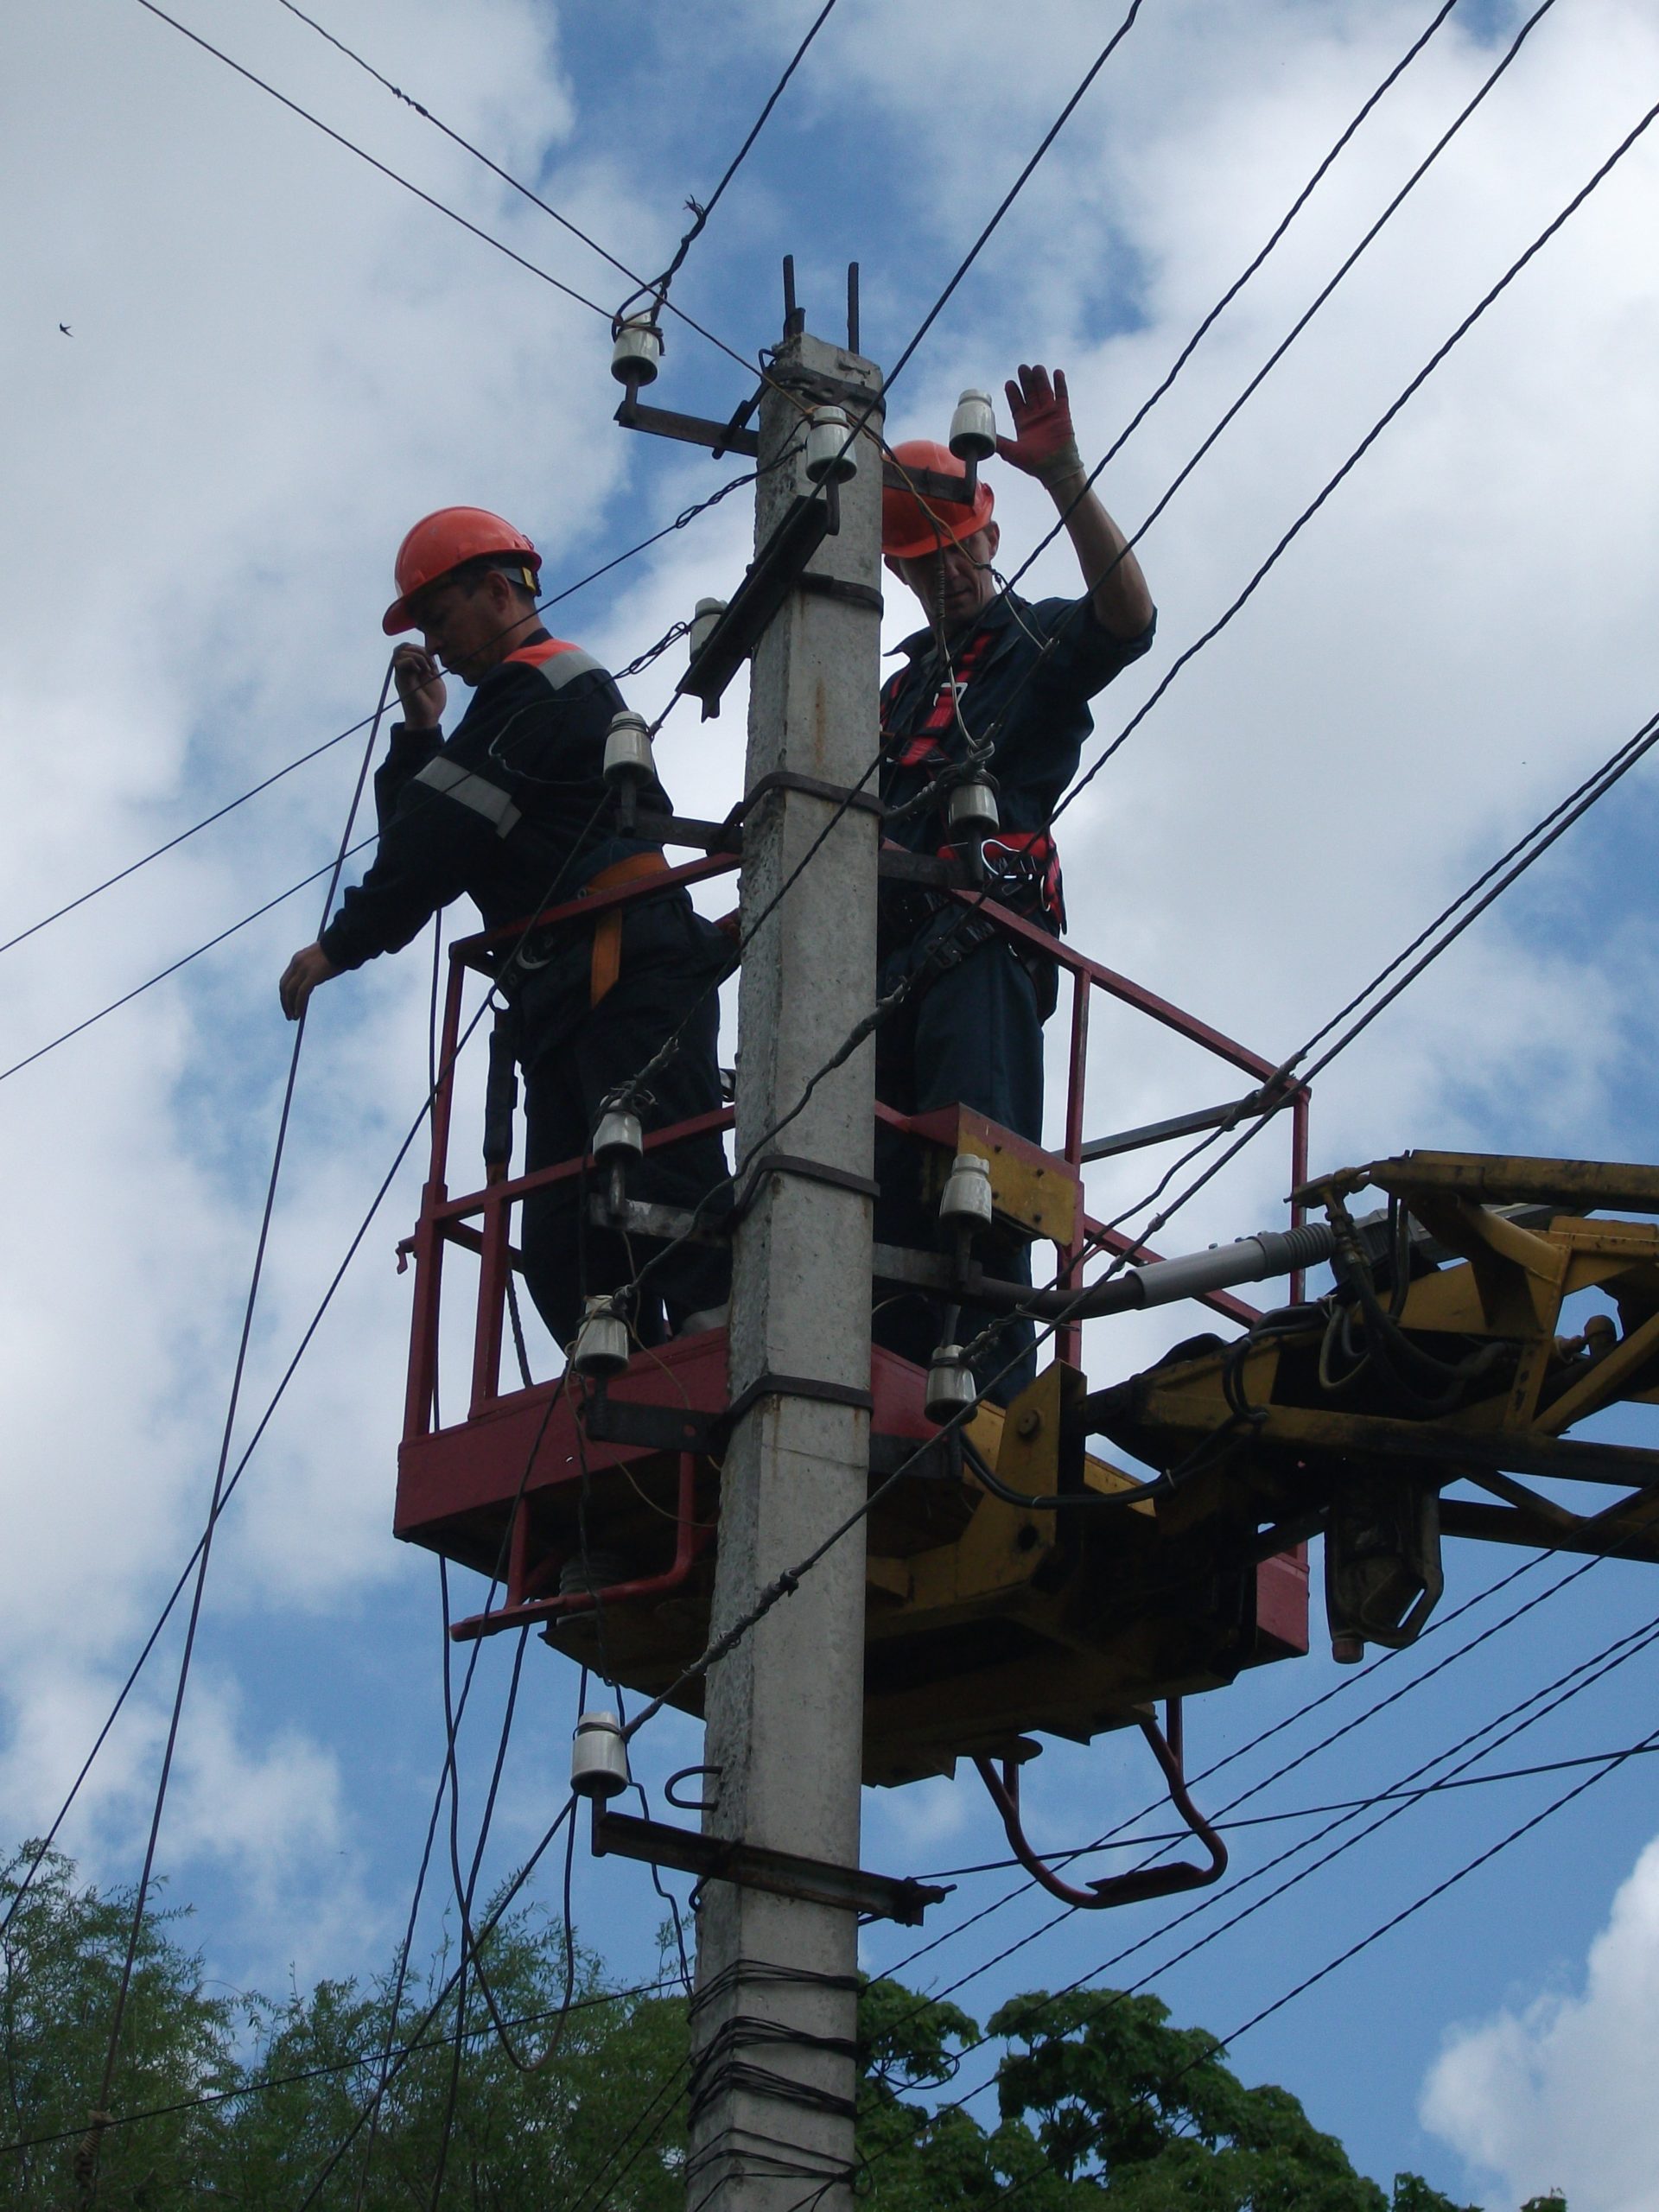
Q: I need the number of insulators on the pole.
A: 11